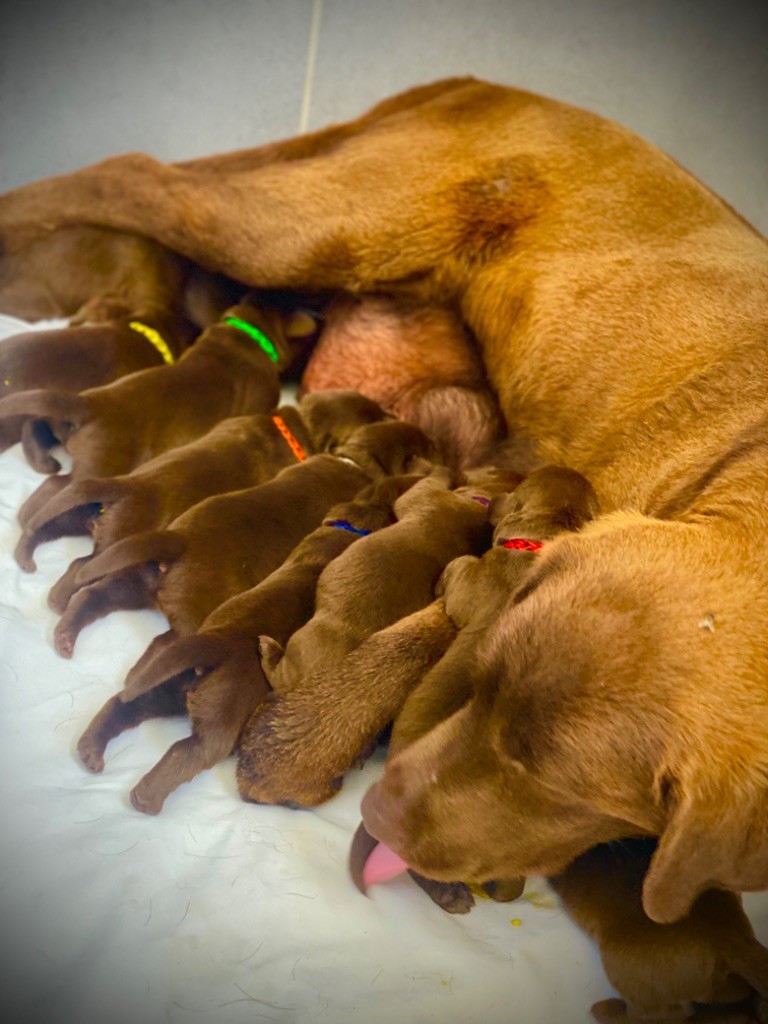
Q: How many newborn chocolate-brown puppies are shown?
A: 8